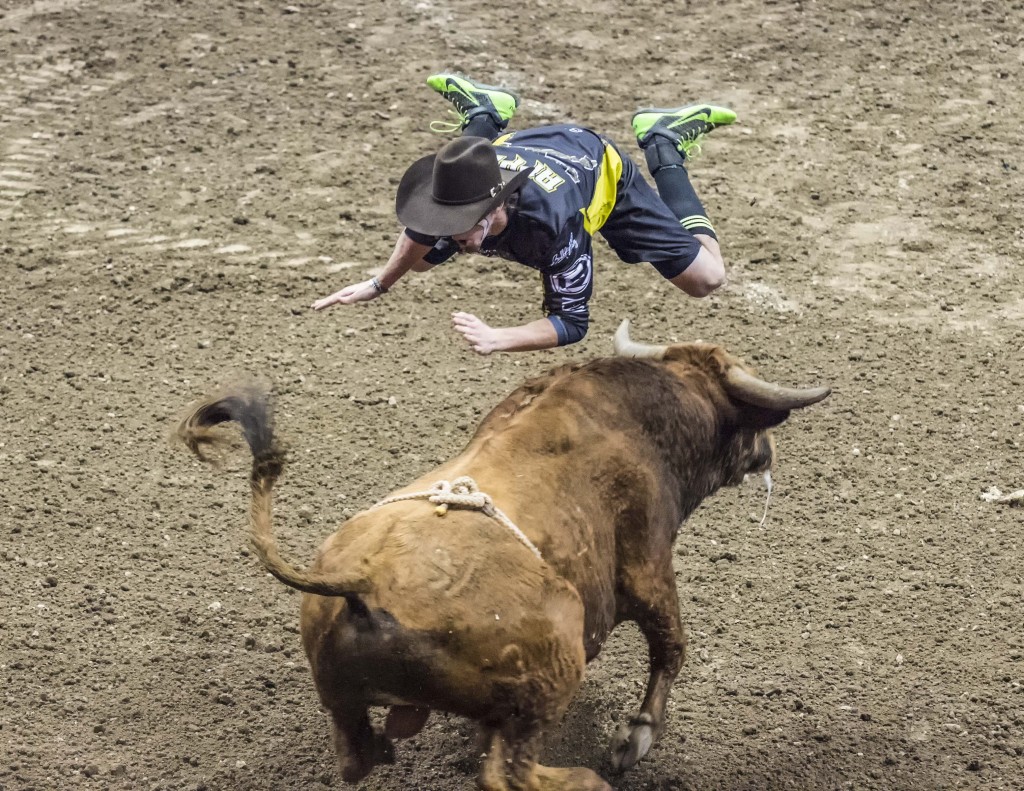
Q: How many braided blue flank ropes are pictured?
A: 0